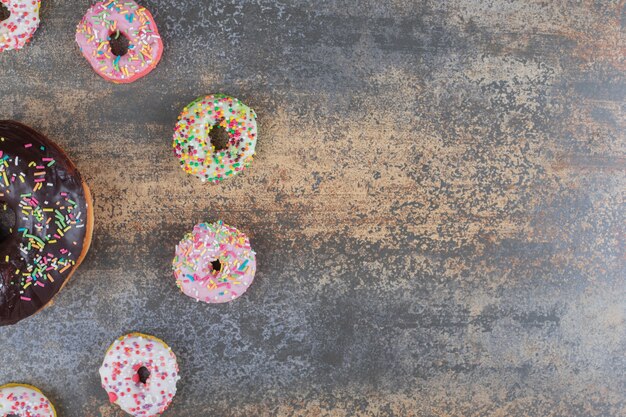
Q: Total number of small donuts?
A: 6